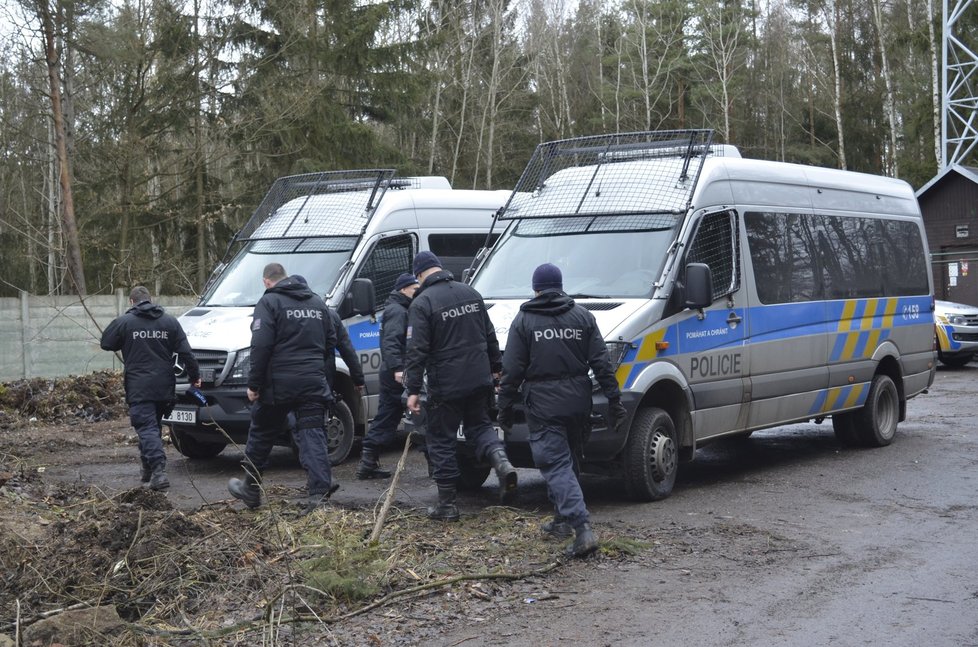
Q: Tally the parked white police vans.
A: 2